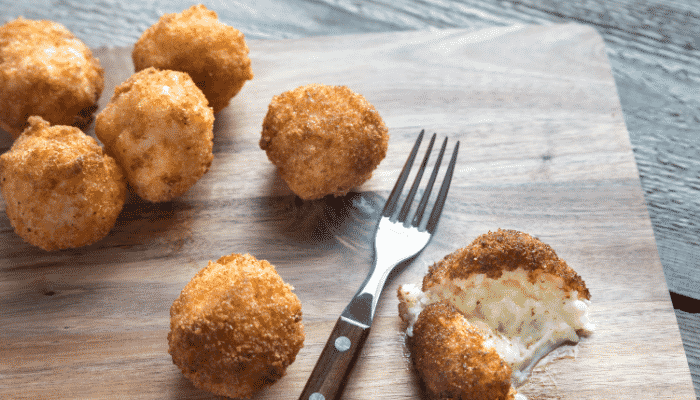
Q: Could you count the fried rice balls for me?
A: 7